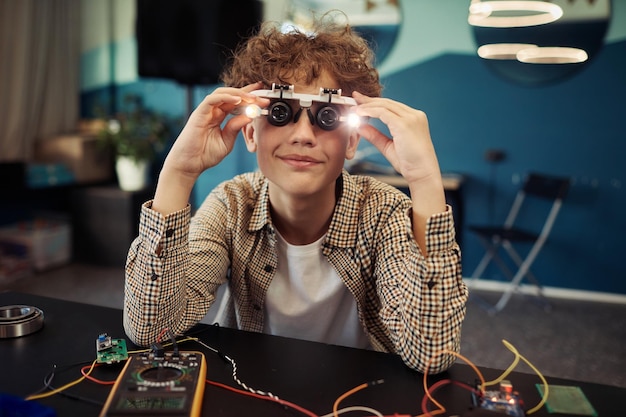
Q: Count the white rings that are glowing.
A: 3